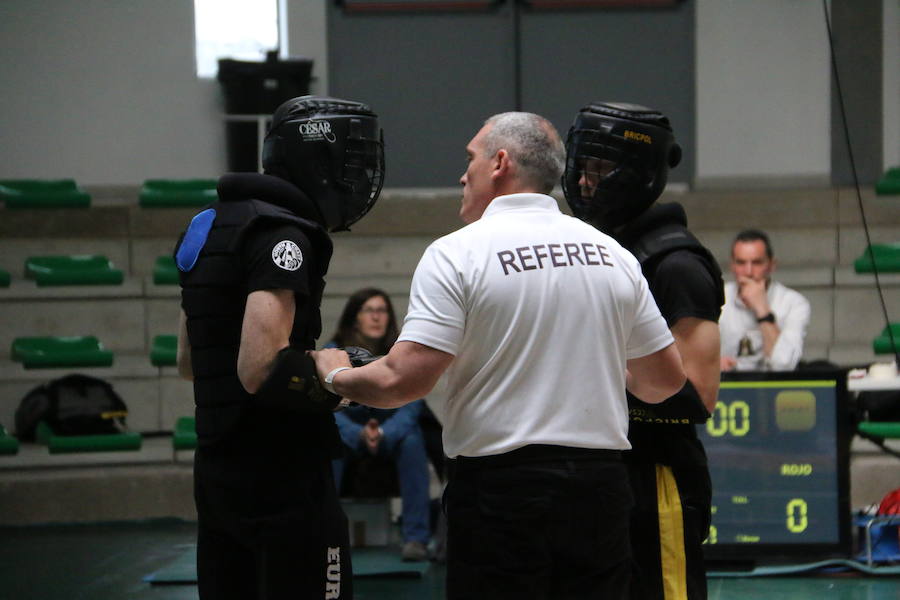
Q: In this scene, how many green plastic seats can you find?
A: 14